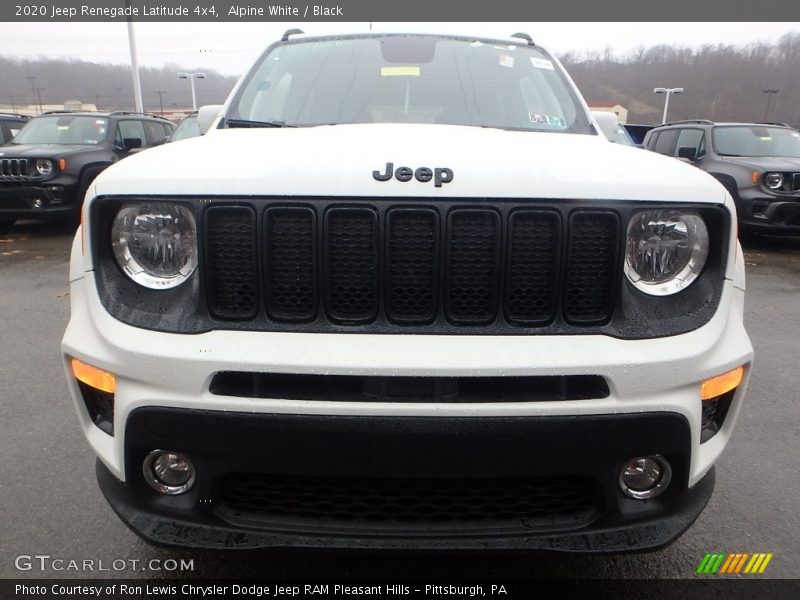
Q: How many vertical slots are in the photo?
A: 7